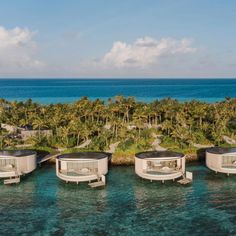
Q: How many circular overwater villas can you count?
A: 4